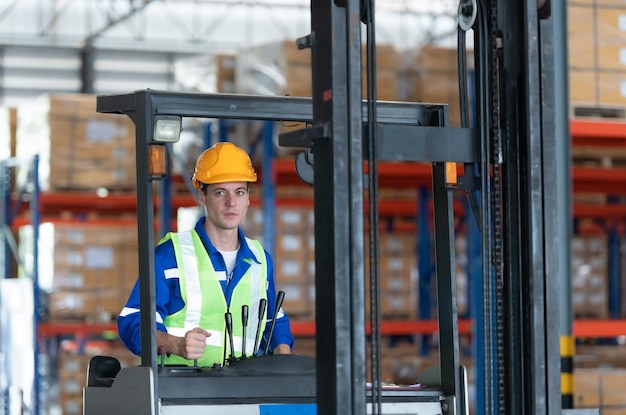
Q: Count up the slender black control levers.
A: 4